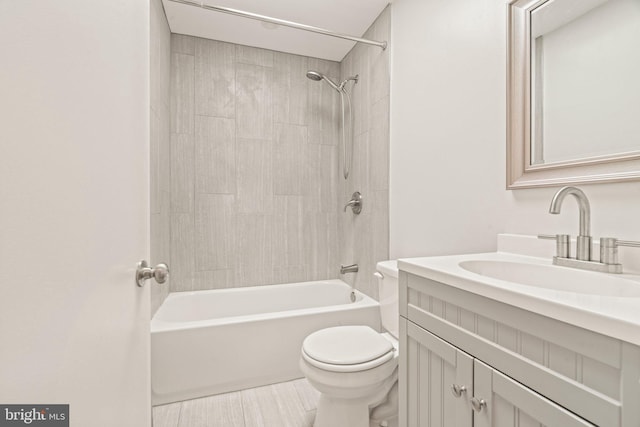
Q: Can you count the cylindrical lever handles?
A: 2